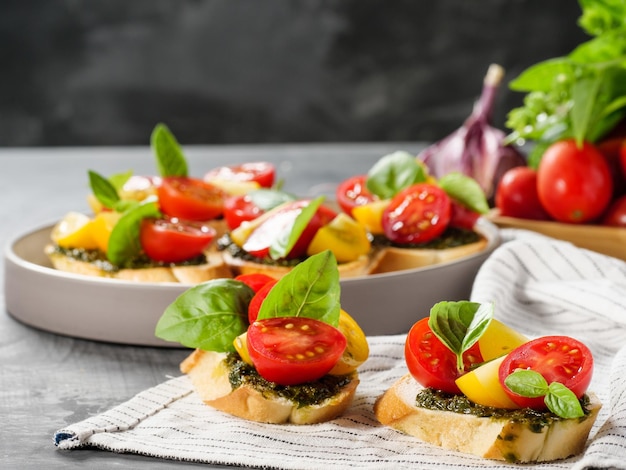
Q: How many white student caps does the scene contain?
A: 0